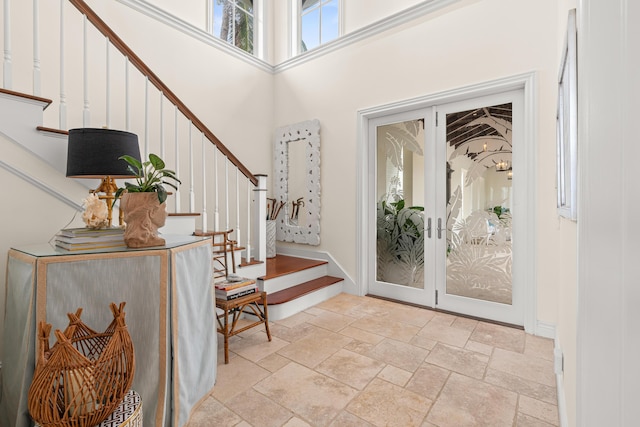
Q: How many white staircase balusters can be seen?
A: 15